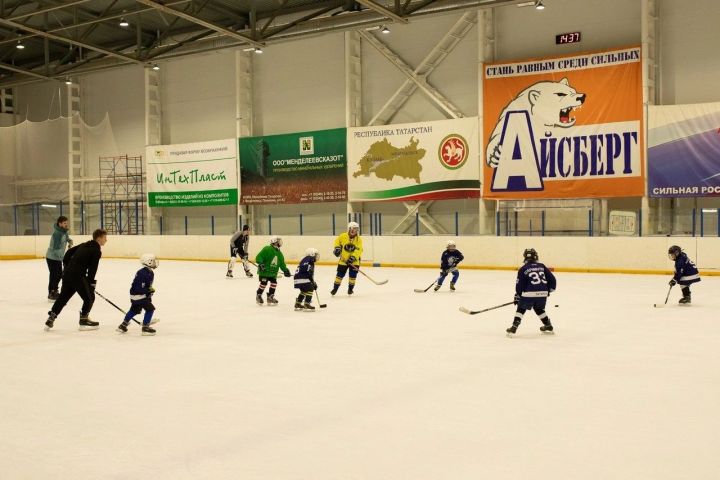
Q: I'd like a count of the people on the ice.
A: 10